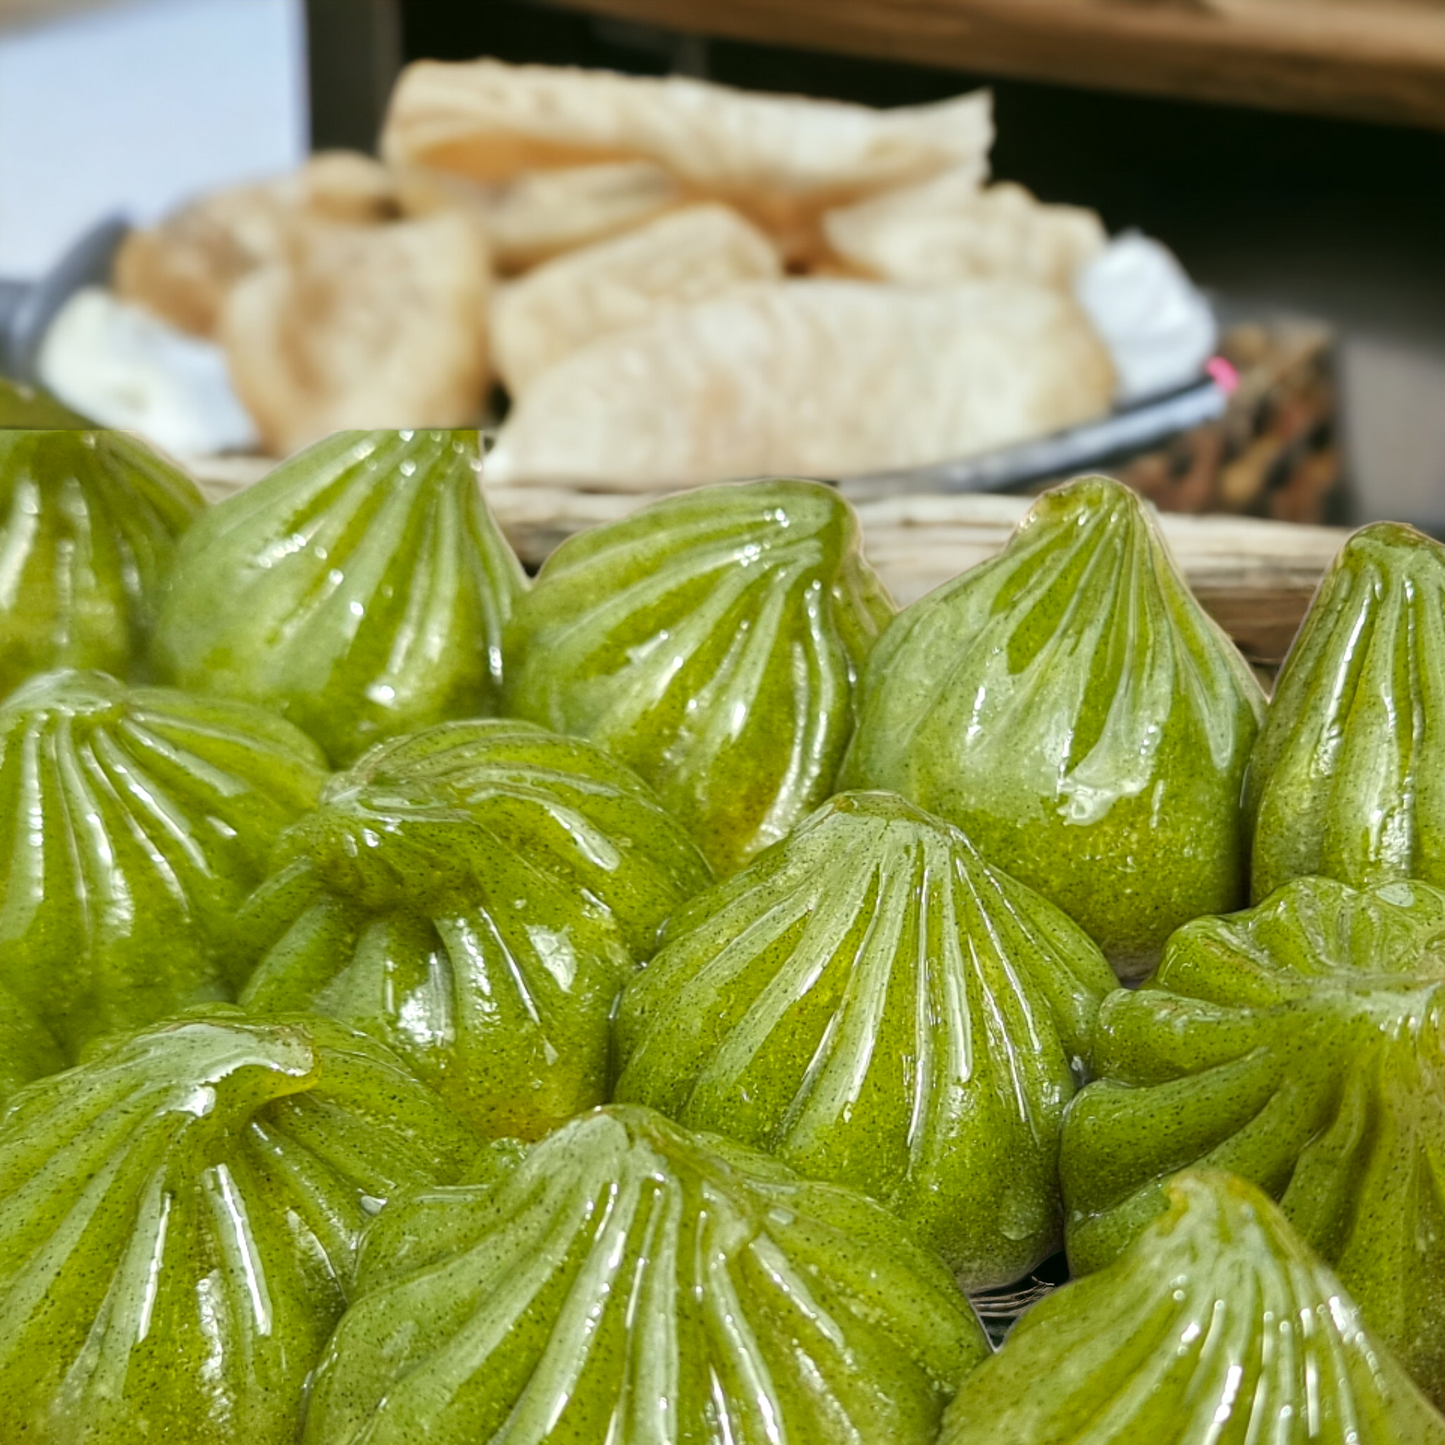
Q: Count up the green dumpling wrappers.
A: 12